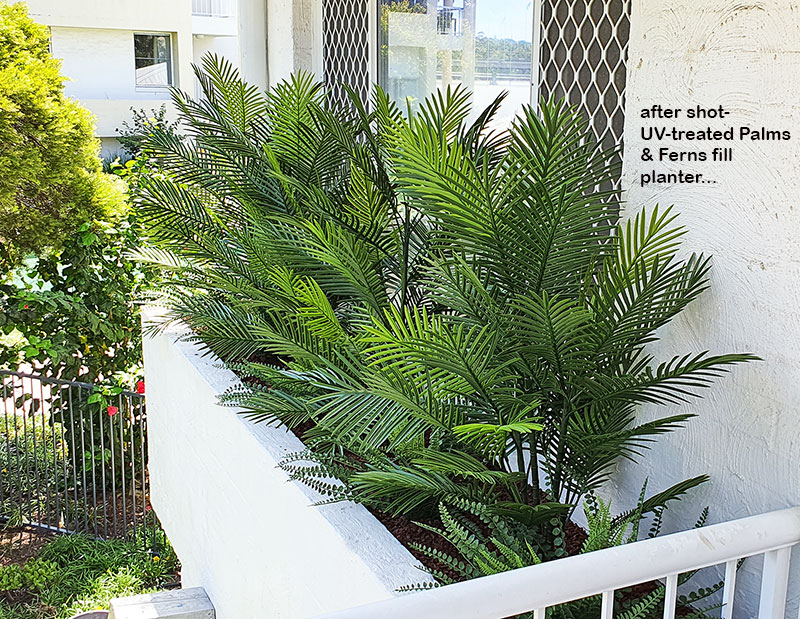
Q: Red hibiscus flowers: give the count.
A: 2